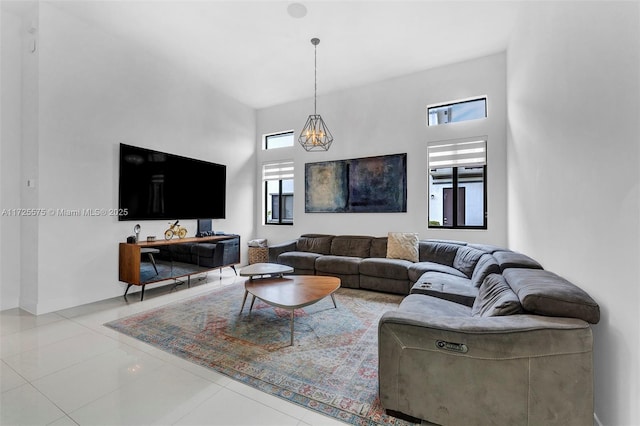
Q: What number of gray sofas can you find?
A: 1